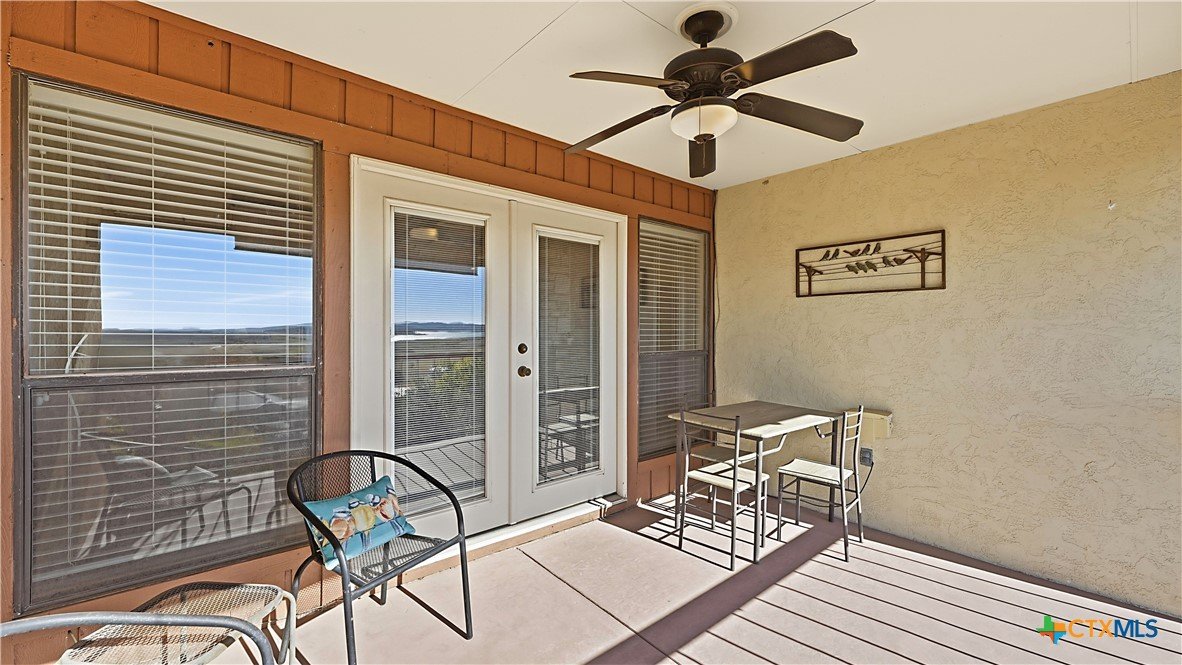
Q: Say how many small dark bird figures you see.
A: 10